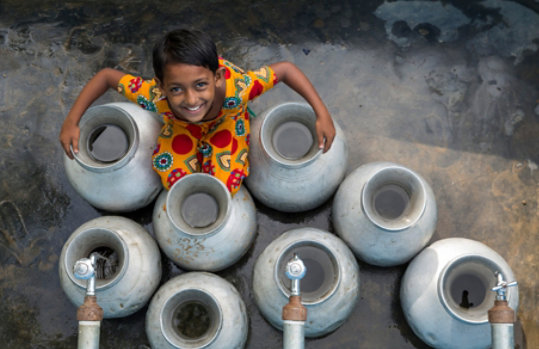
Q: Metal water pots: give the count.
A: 8